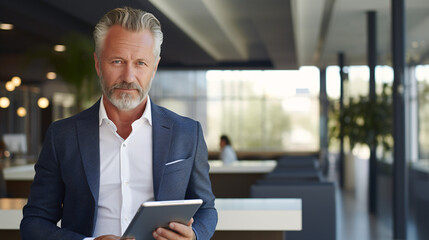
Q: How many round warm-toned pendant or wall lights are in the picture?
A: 5